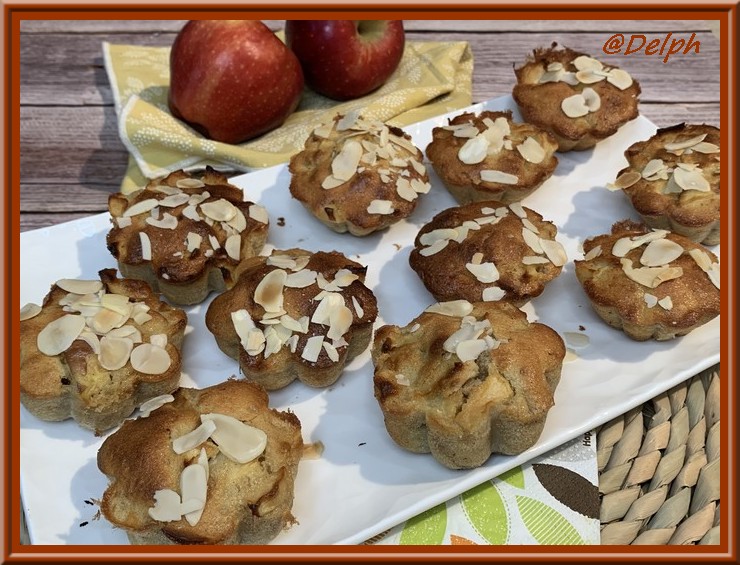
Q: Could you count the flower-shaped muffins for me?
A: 11